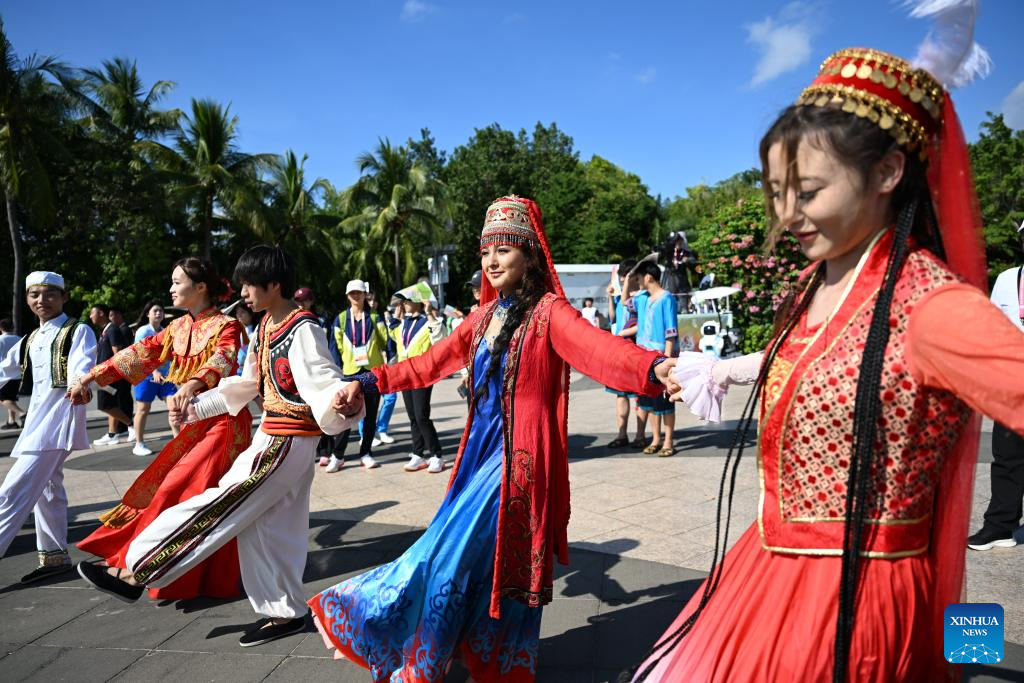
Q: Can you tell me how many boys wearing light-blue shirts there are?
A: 2